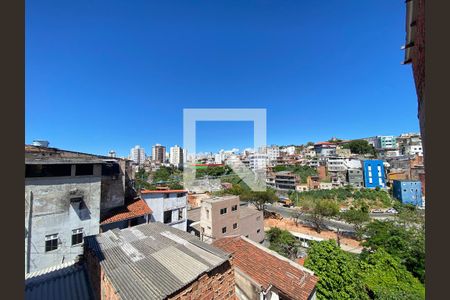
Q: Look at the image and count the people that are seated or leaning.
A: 0